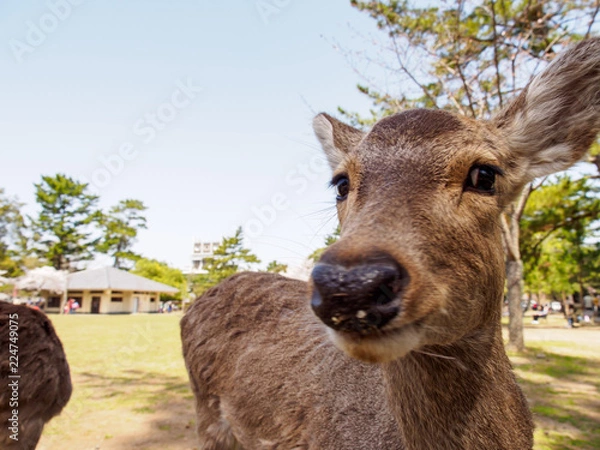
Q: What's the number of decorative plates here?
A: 0